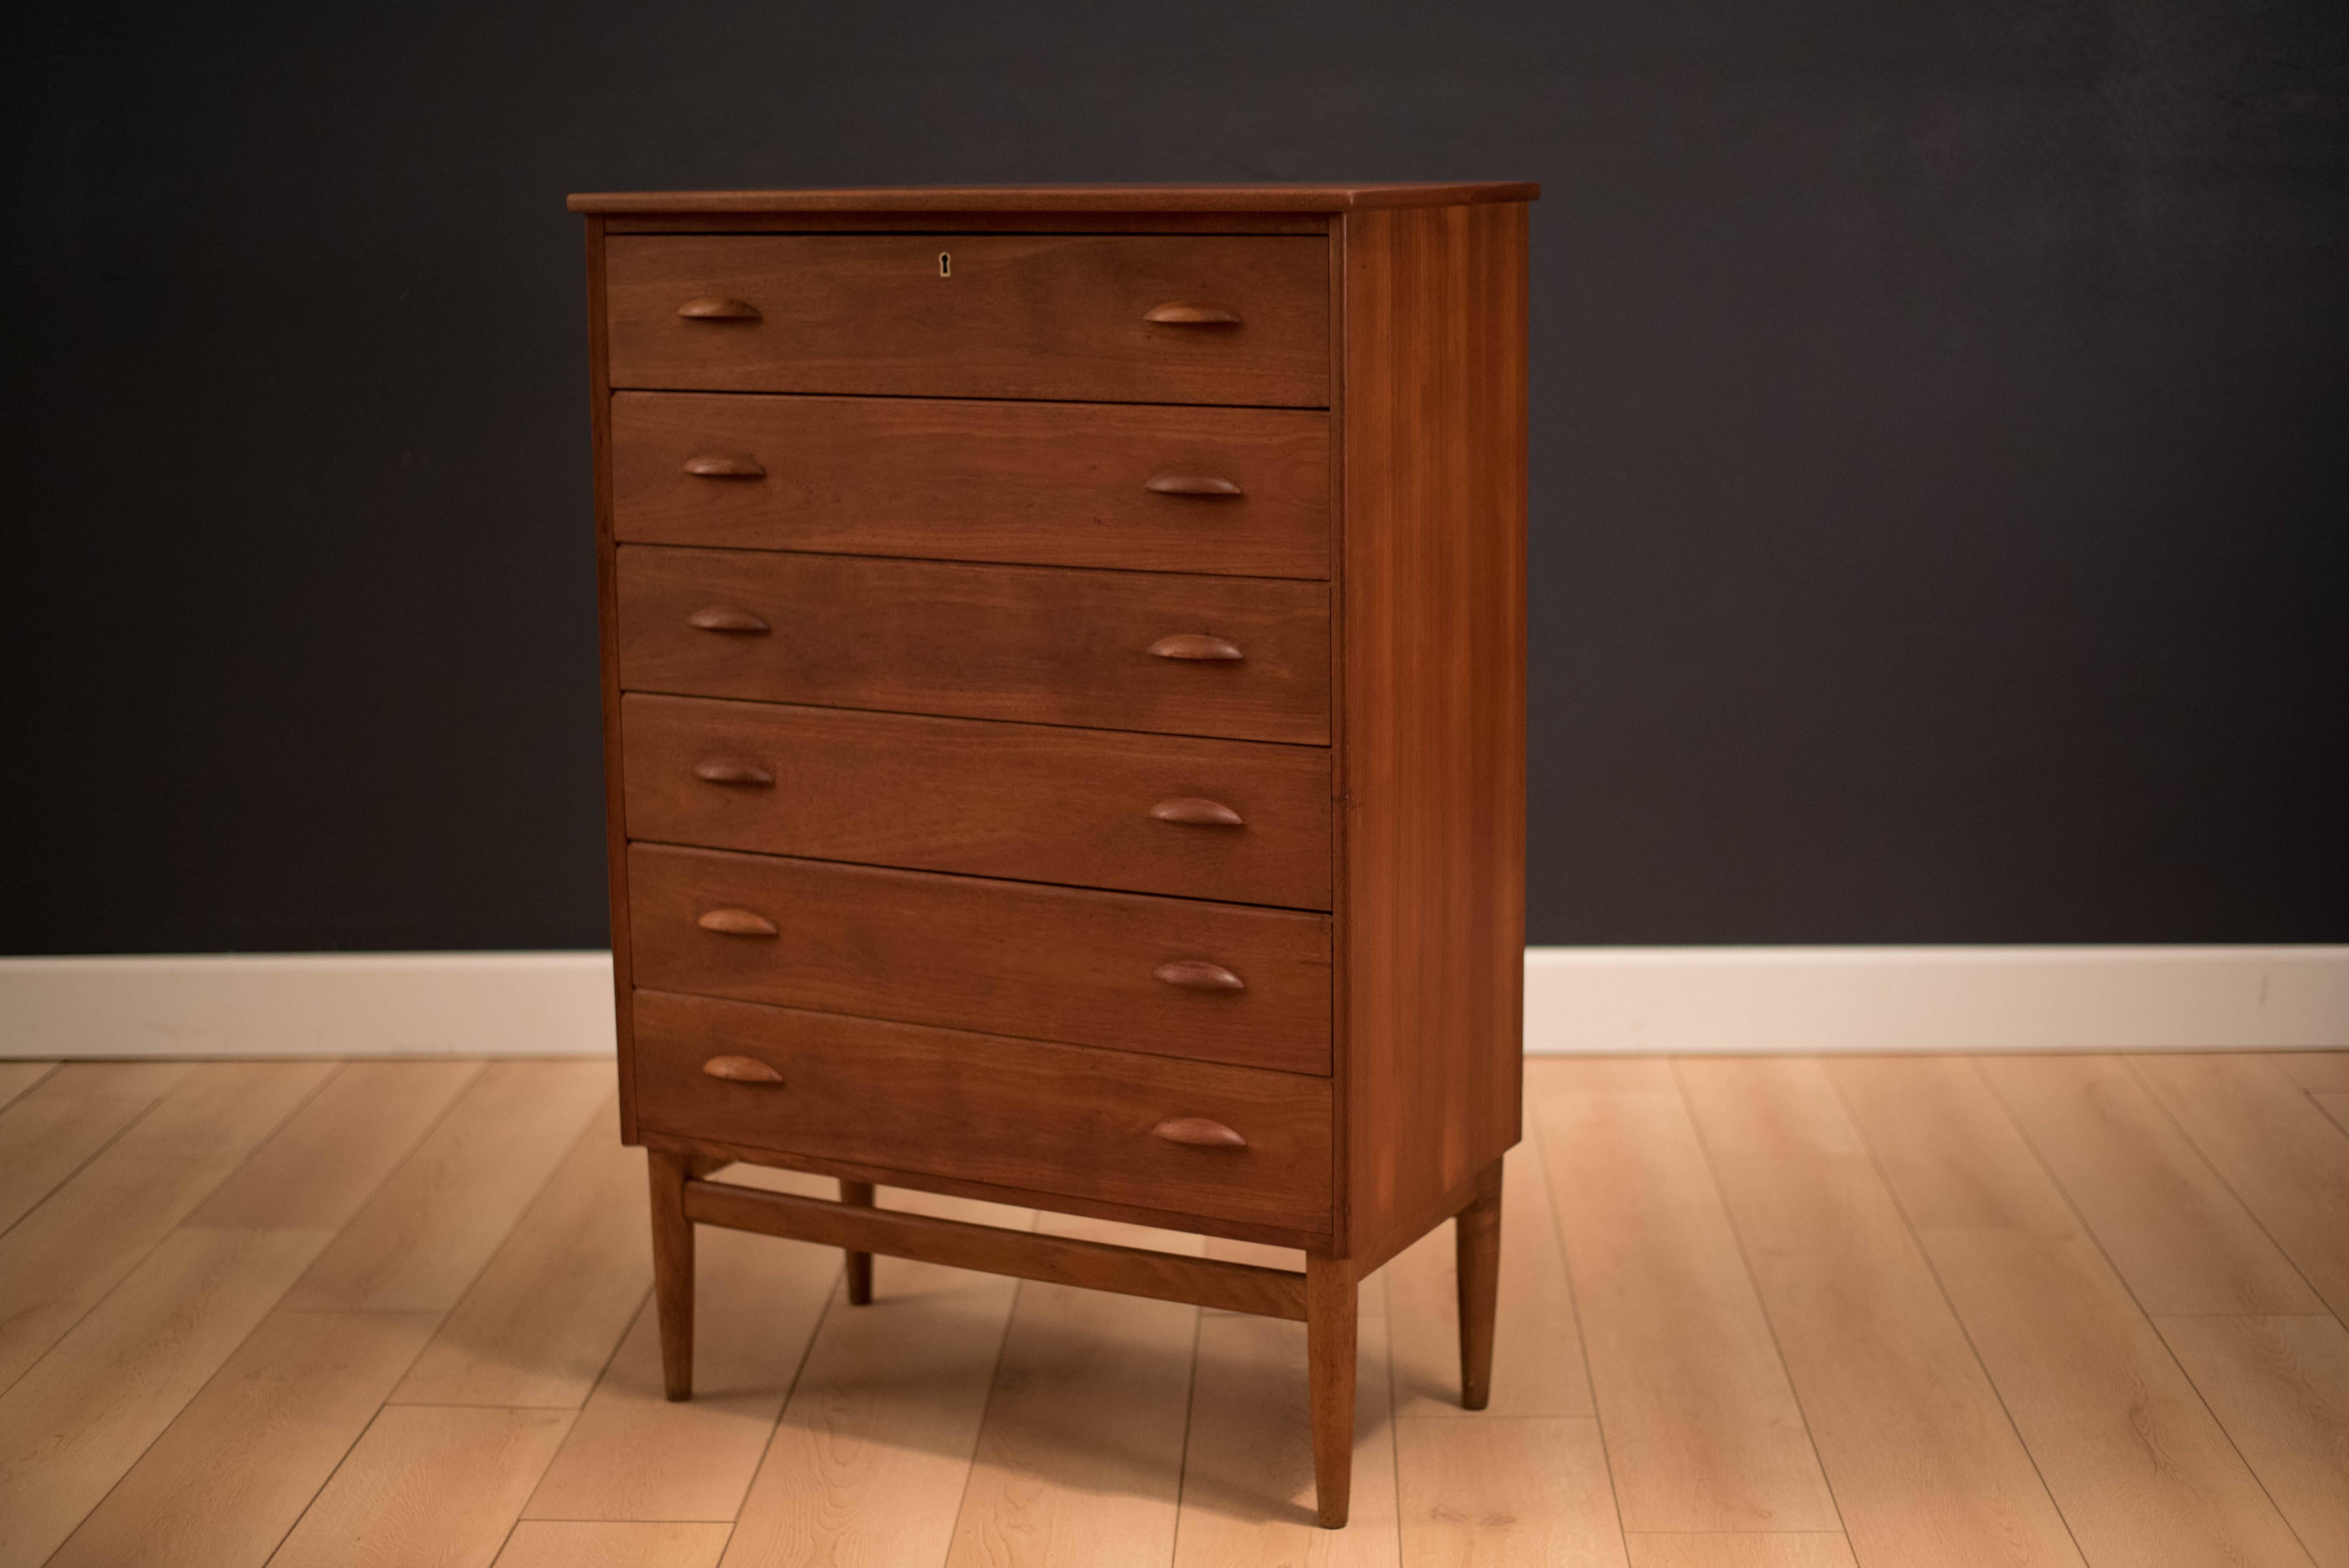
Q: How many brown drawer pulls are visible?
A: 12